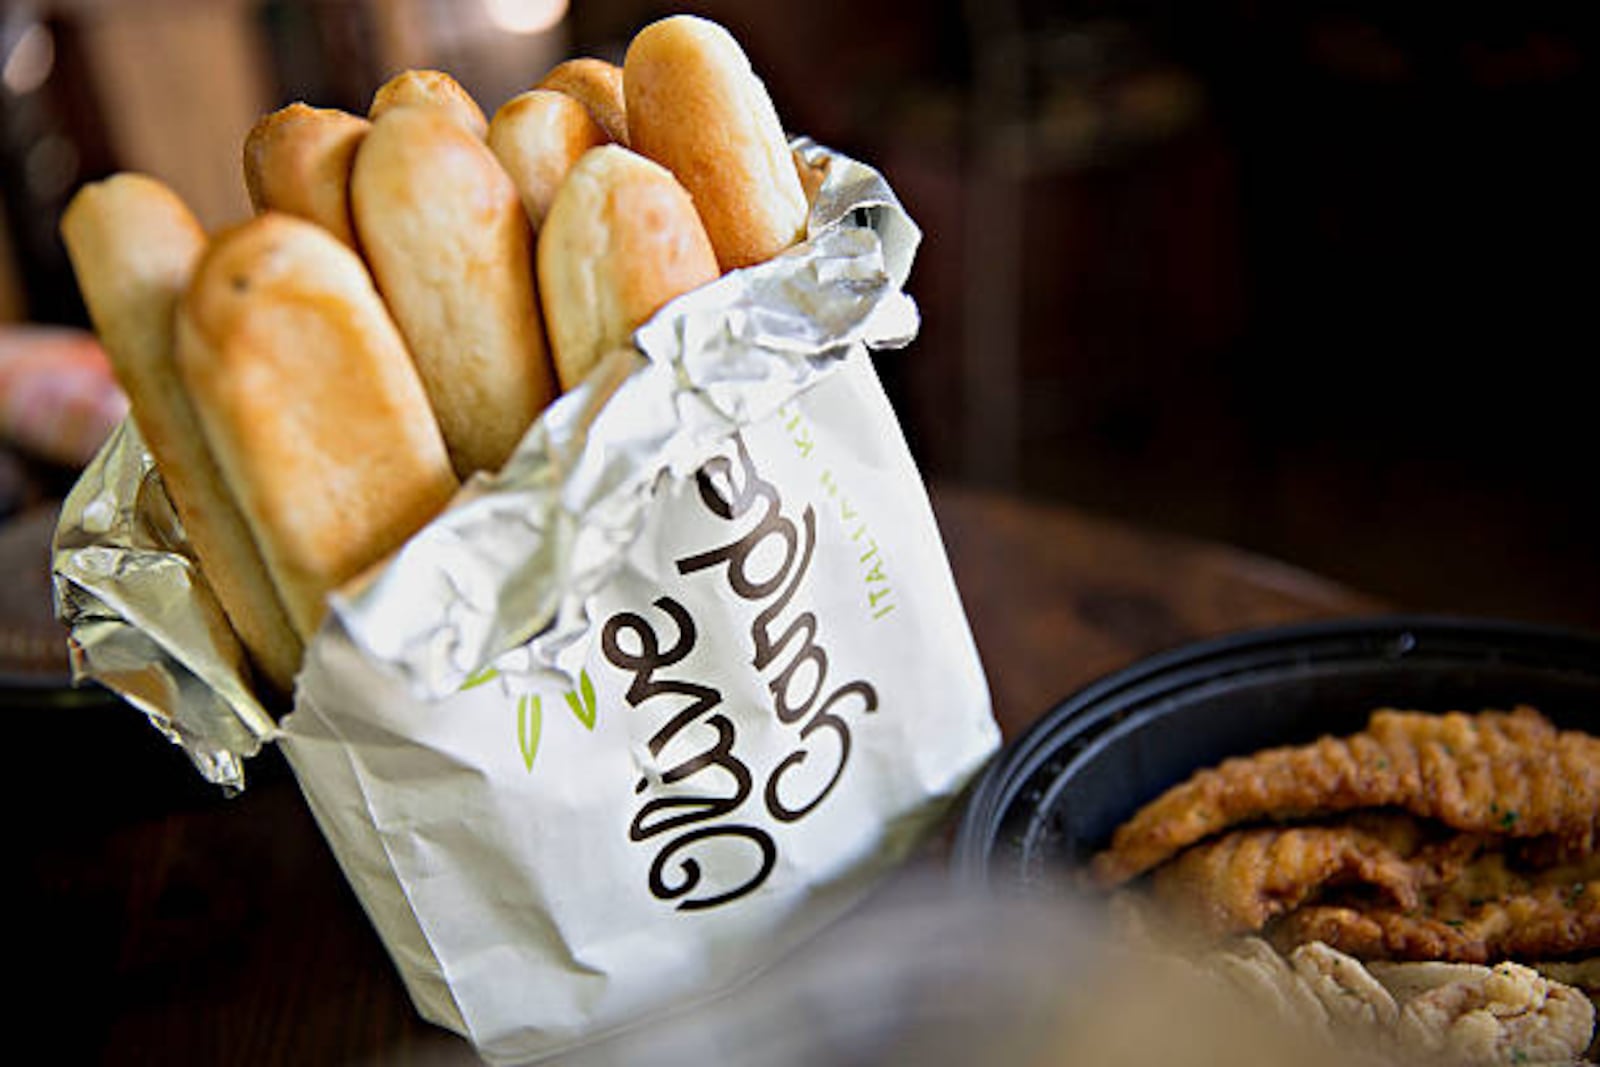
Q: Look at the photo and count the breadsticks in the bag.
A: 9